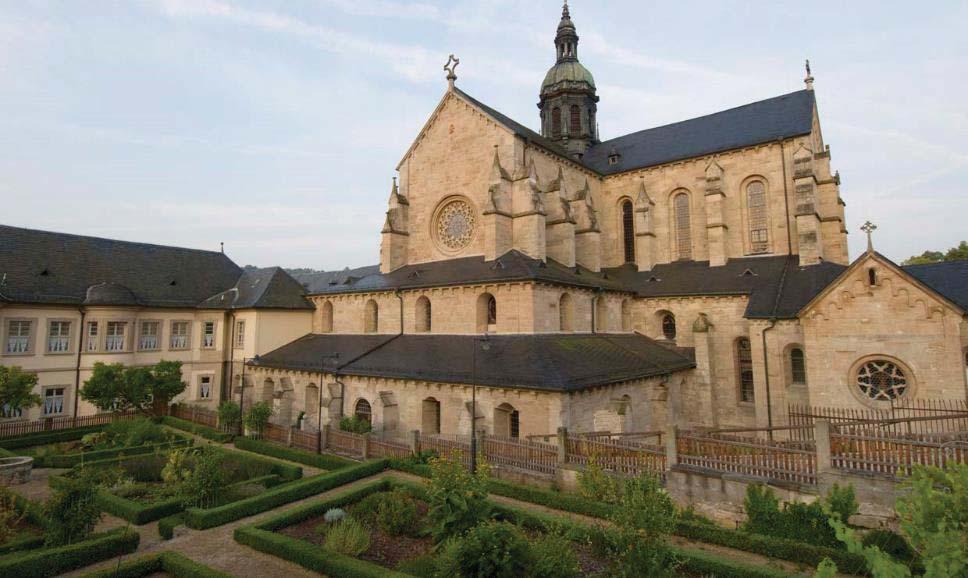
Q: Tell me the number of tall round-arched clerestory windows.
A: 3